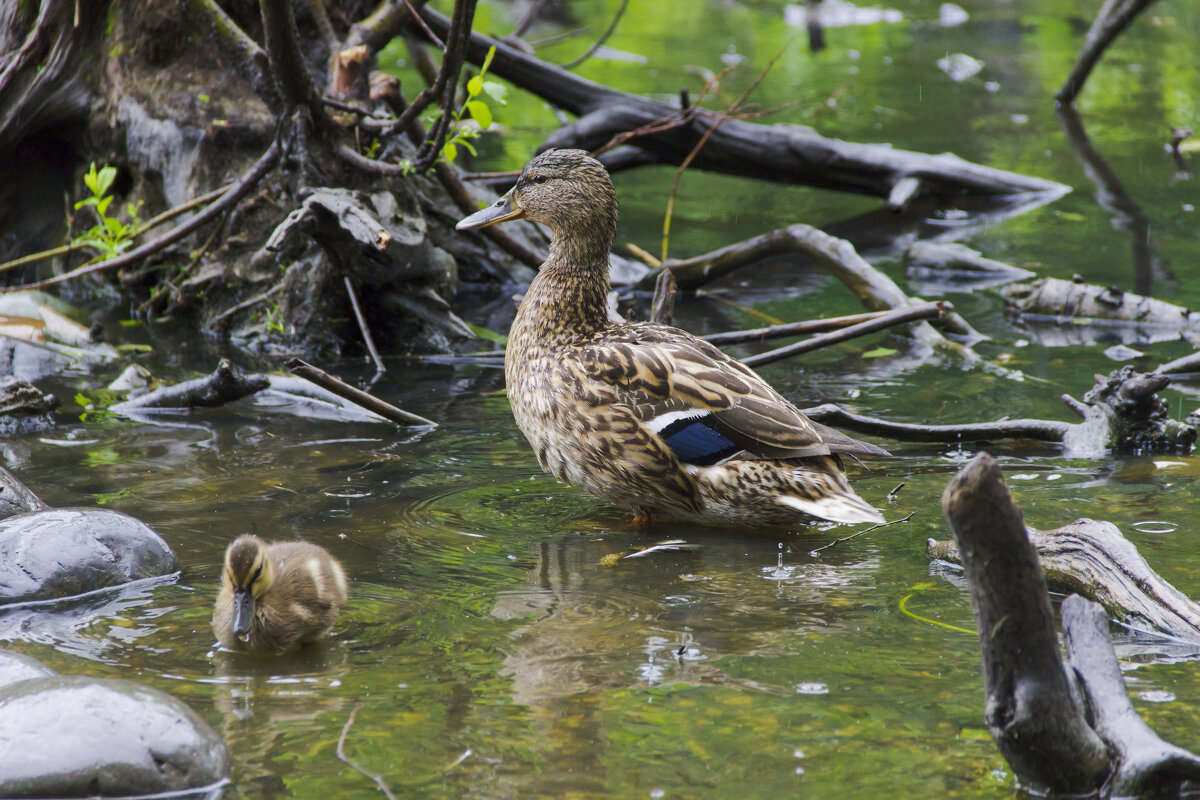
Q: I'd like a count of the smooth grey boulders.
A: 4